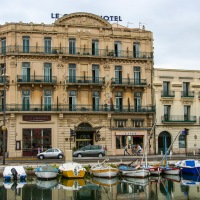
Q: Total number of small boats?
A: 8